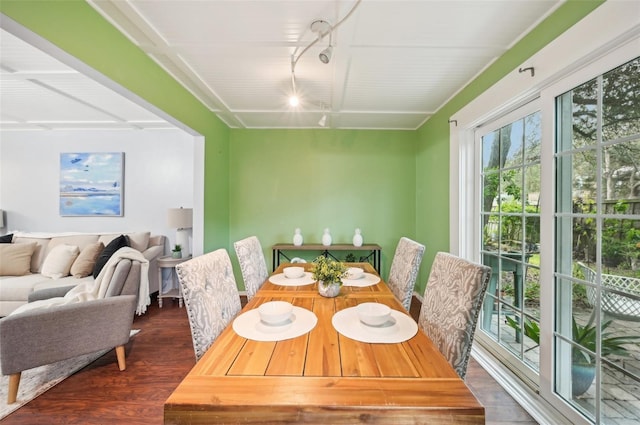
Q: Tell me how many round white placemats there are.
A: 4